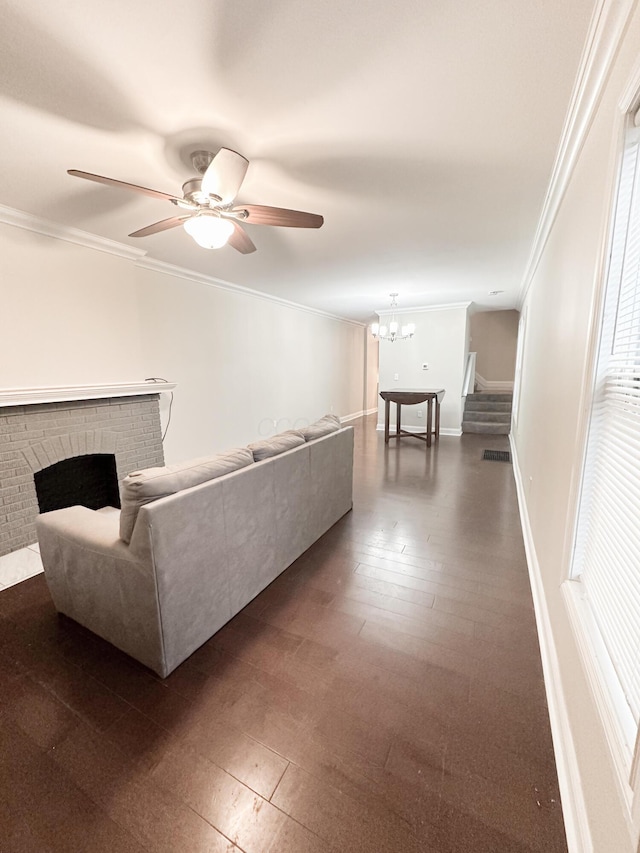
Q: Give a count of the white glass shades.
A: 6